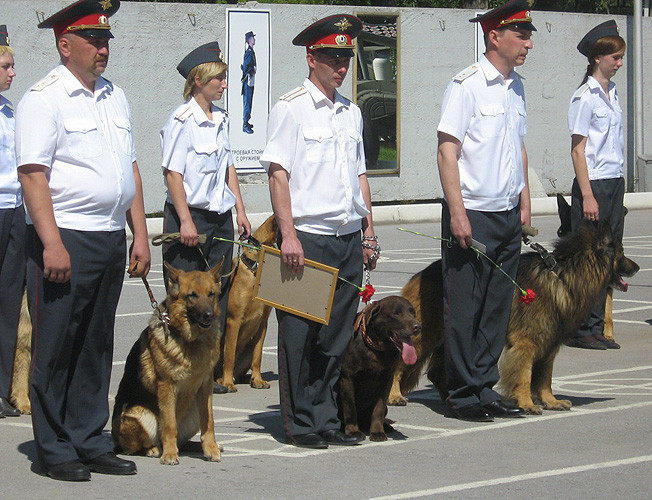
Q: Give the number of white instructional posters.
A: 1